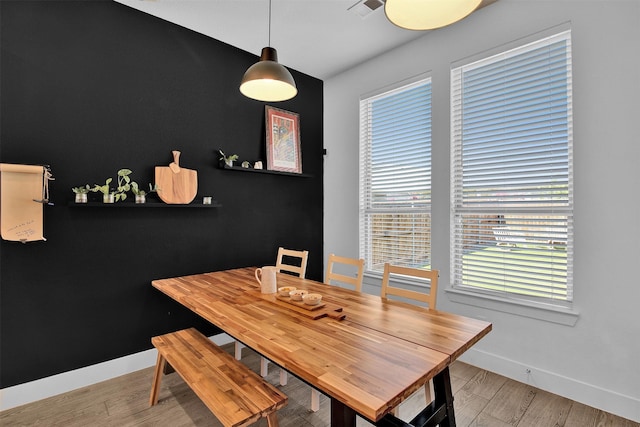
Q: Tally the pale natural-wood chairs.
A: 3